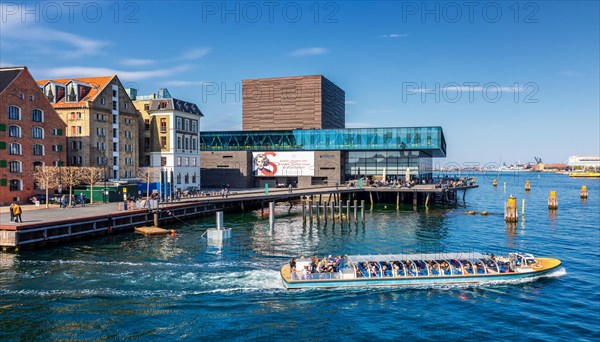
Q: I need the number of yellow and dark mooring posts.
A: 5